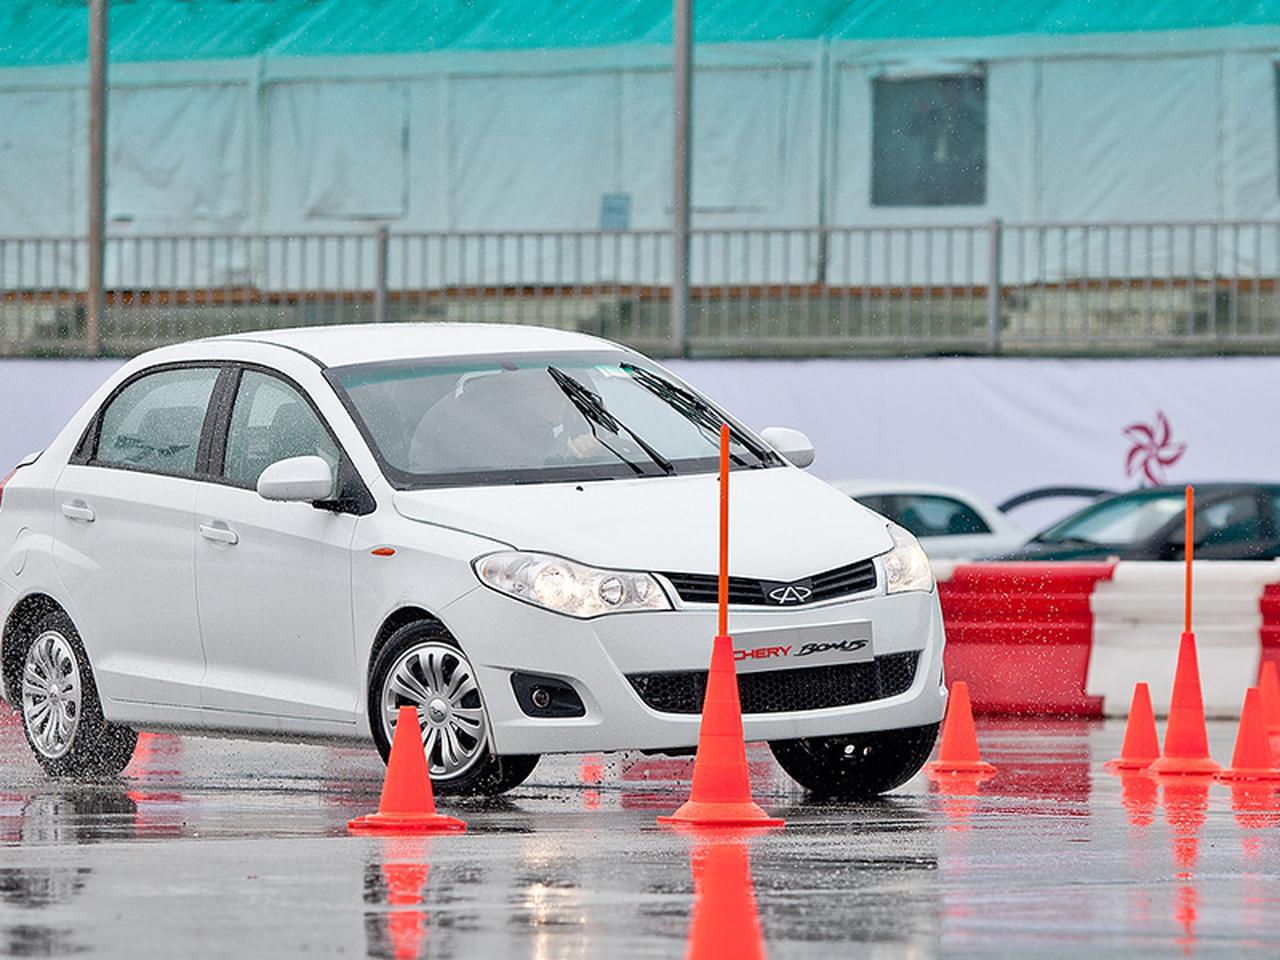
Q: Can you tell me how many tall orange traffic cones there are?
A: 2